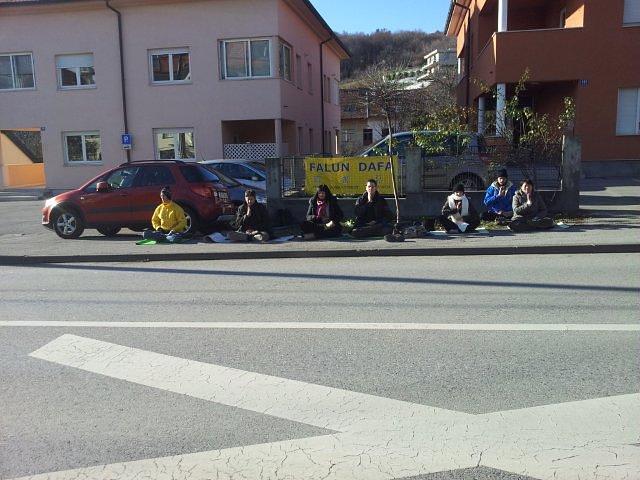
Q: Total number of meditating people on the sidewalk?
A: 7